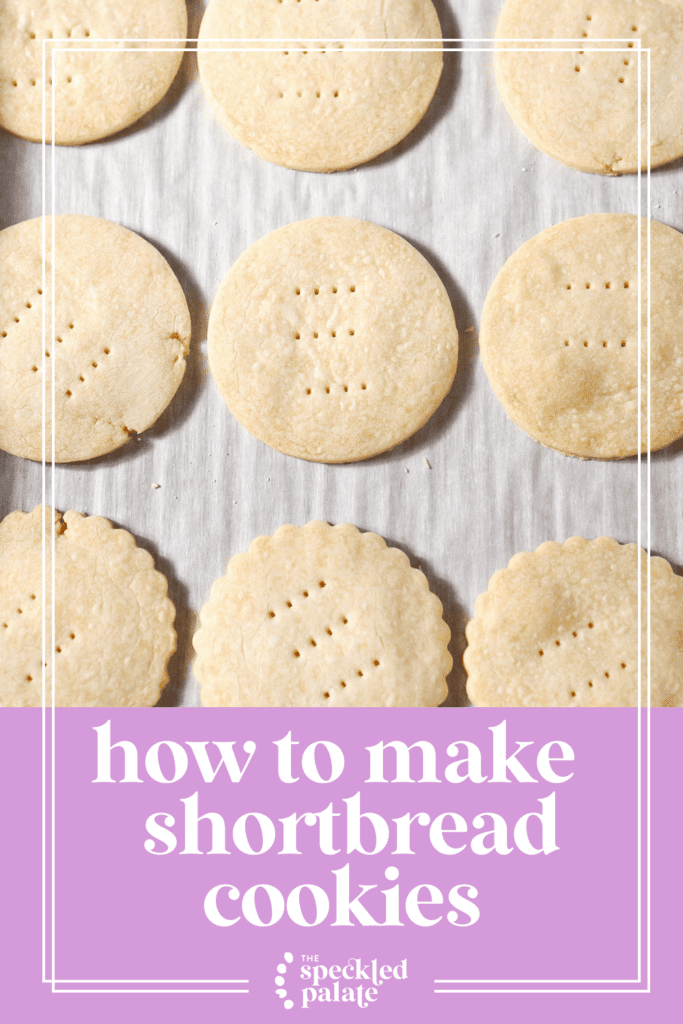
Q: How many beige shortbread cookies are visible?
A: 9